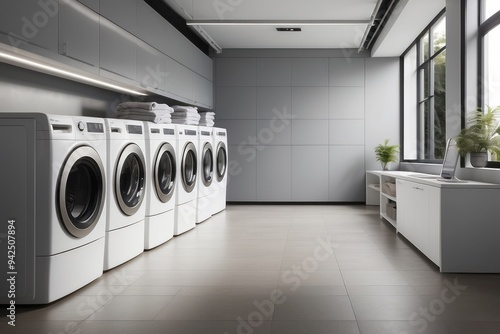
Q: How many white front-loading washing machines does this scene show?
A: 6